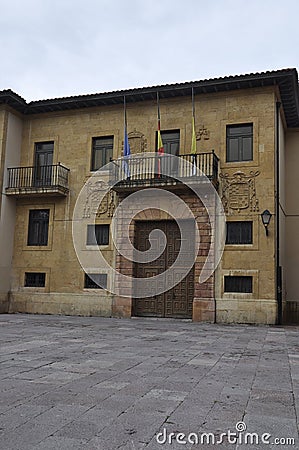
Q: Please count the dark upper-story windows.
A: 4